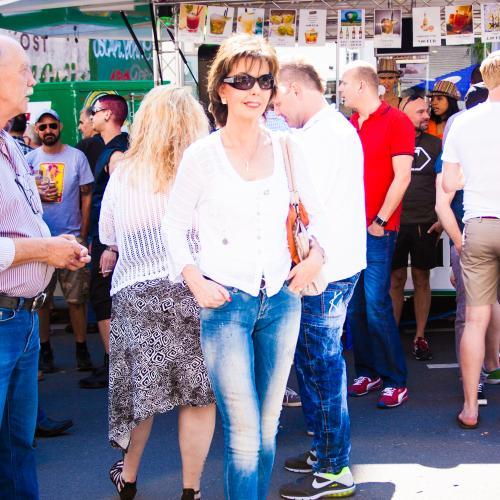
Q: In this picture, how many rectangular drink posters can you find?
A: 10